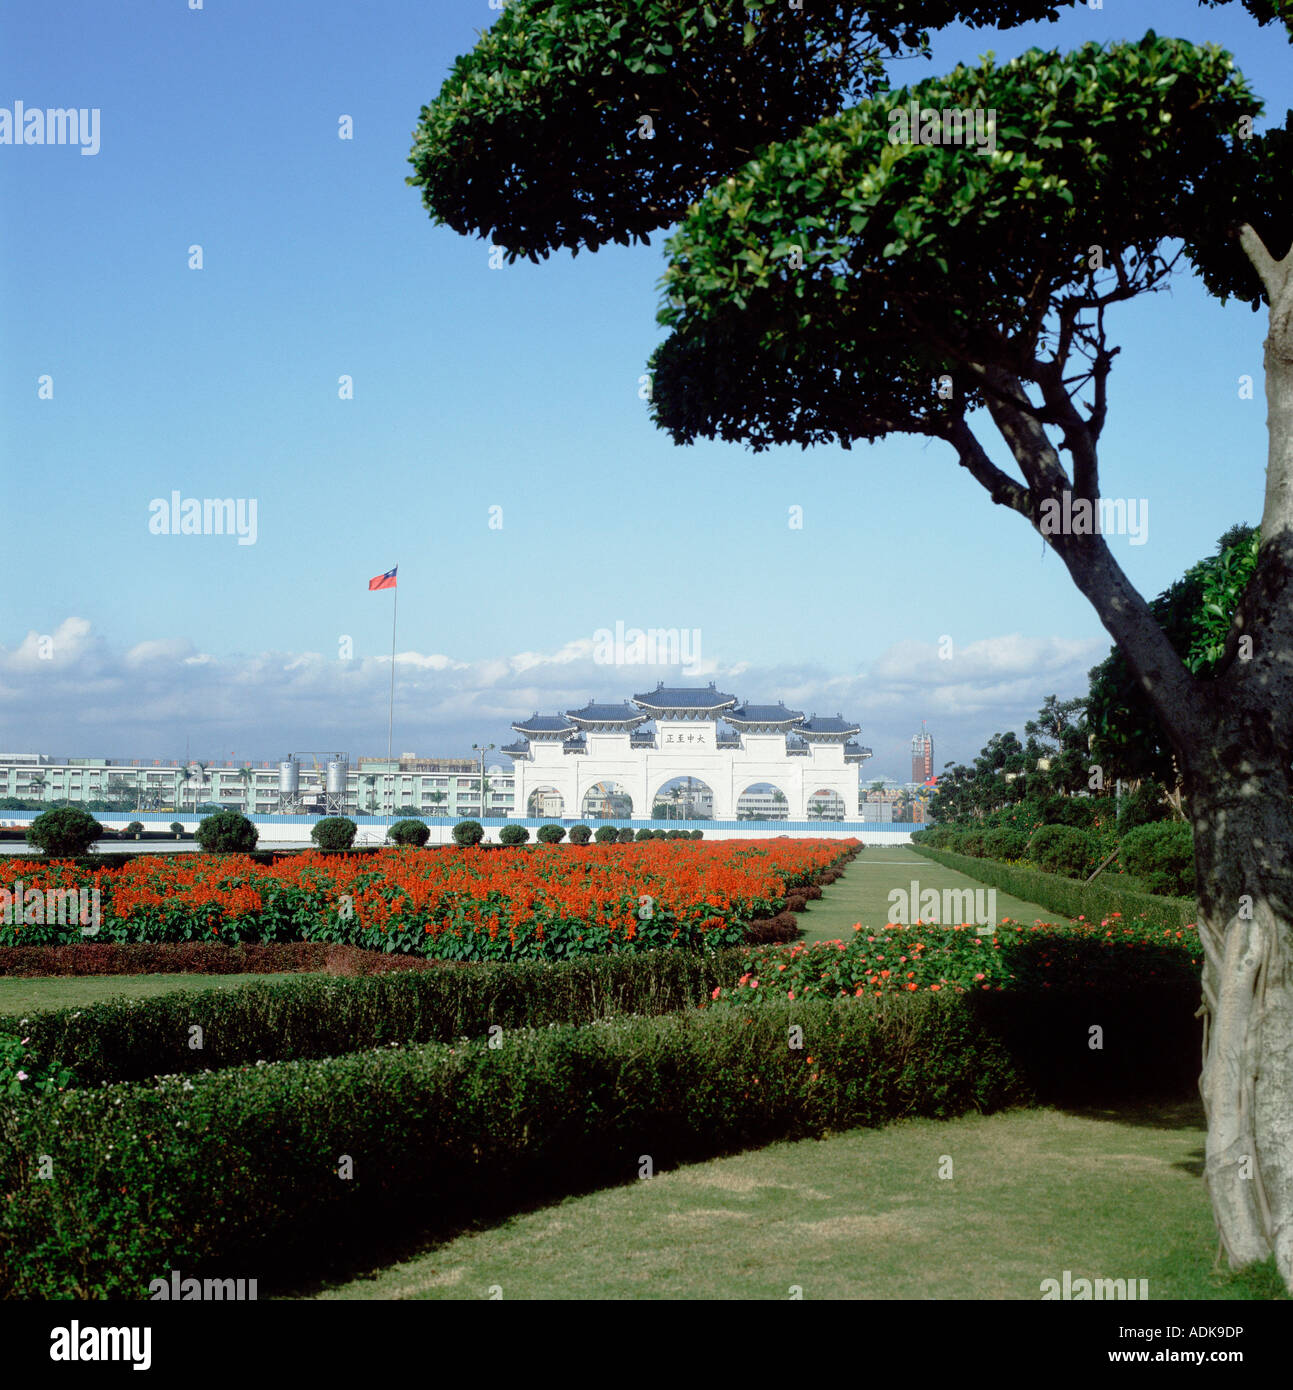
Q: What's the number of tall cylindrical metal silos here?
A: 2